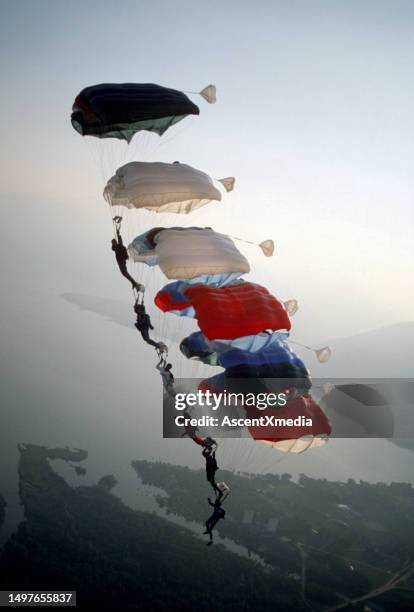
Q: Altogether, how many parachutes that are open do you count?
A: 6